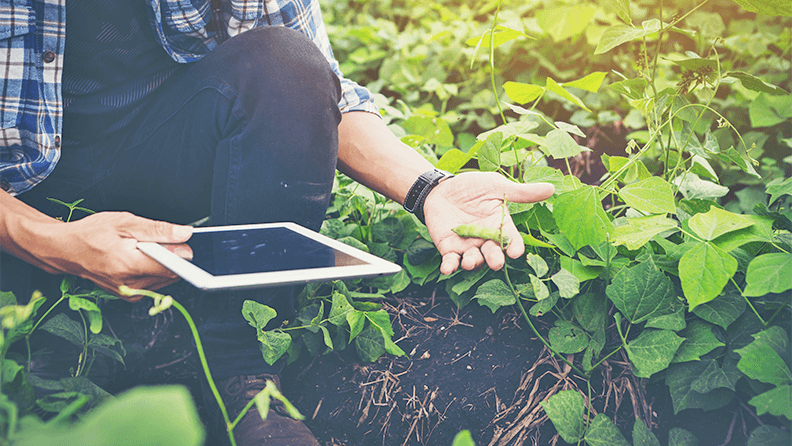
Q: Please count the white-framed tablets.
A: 1